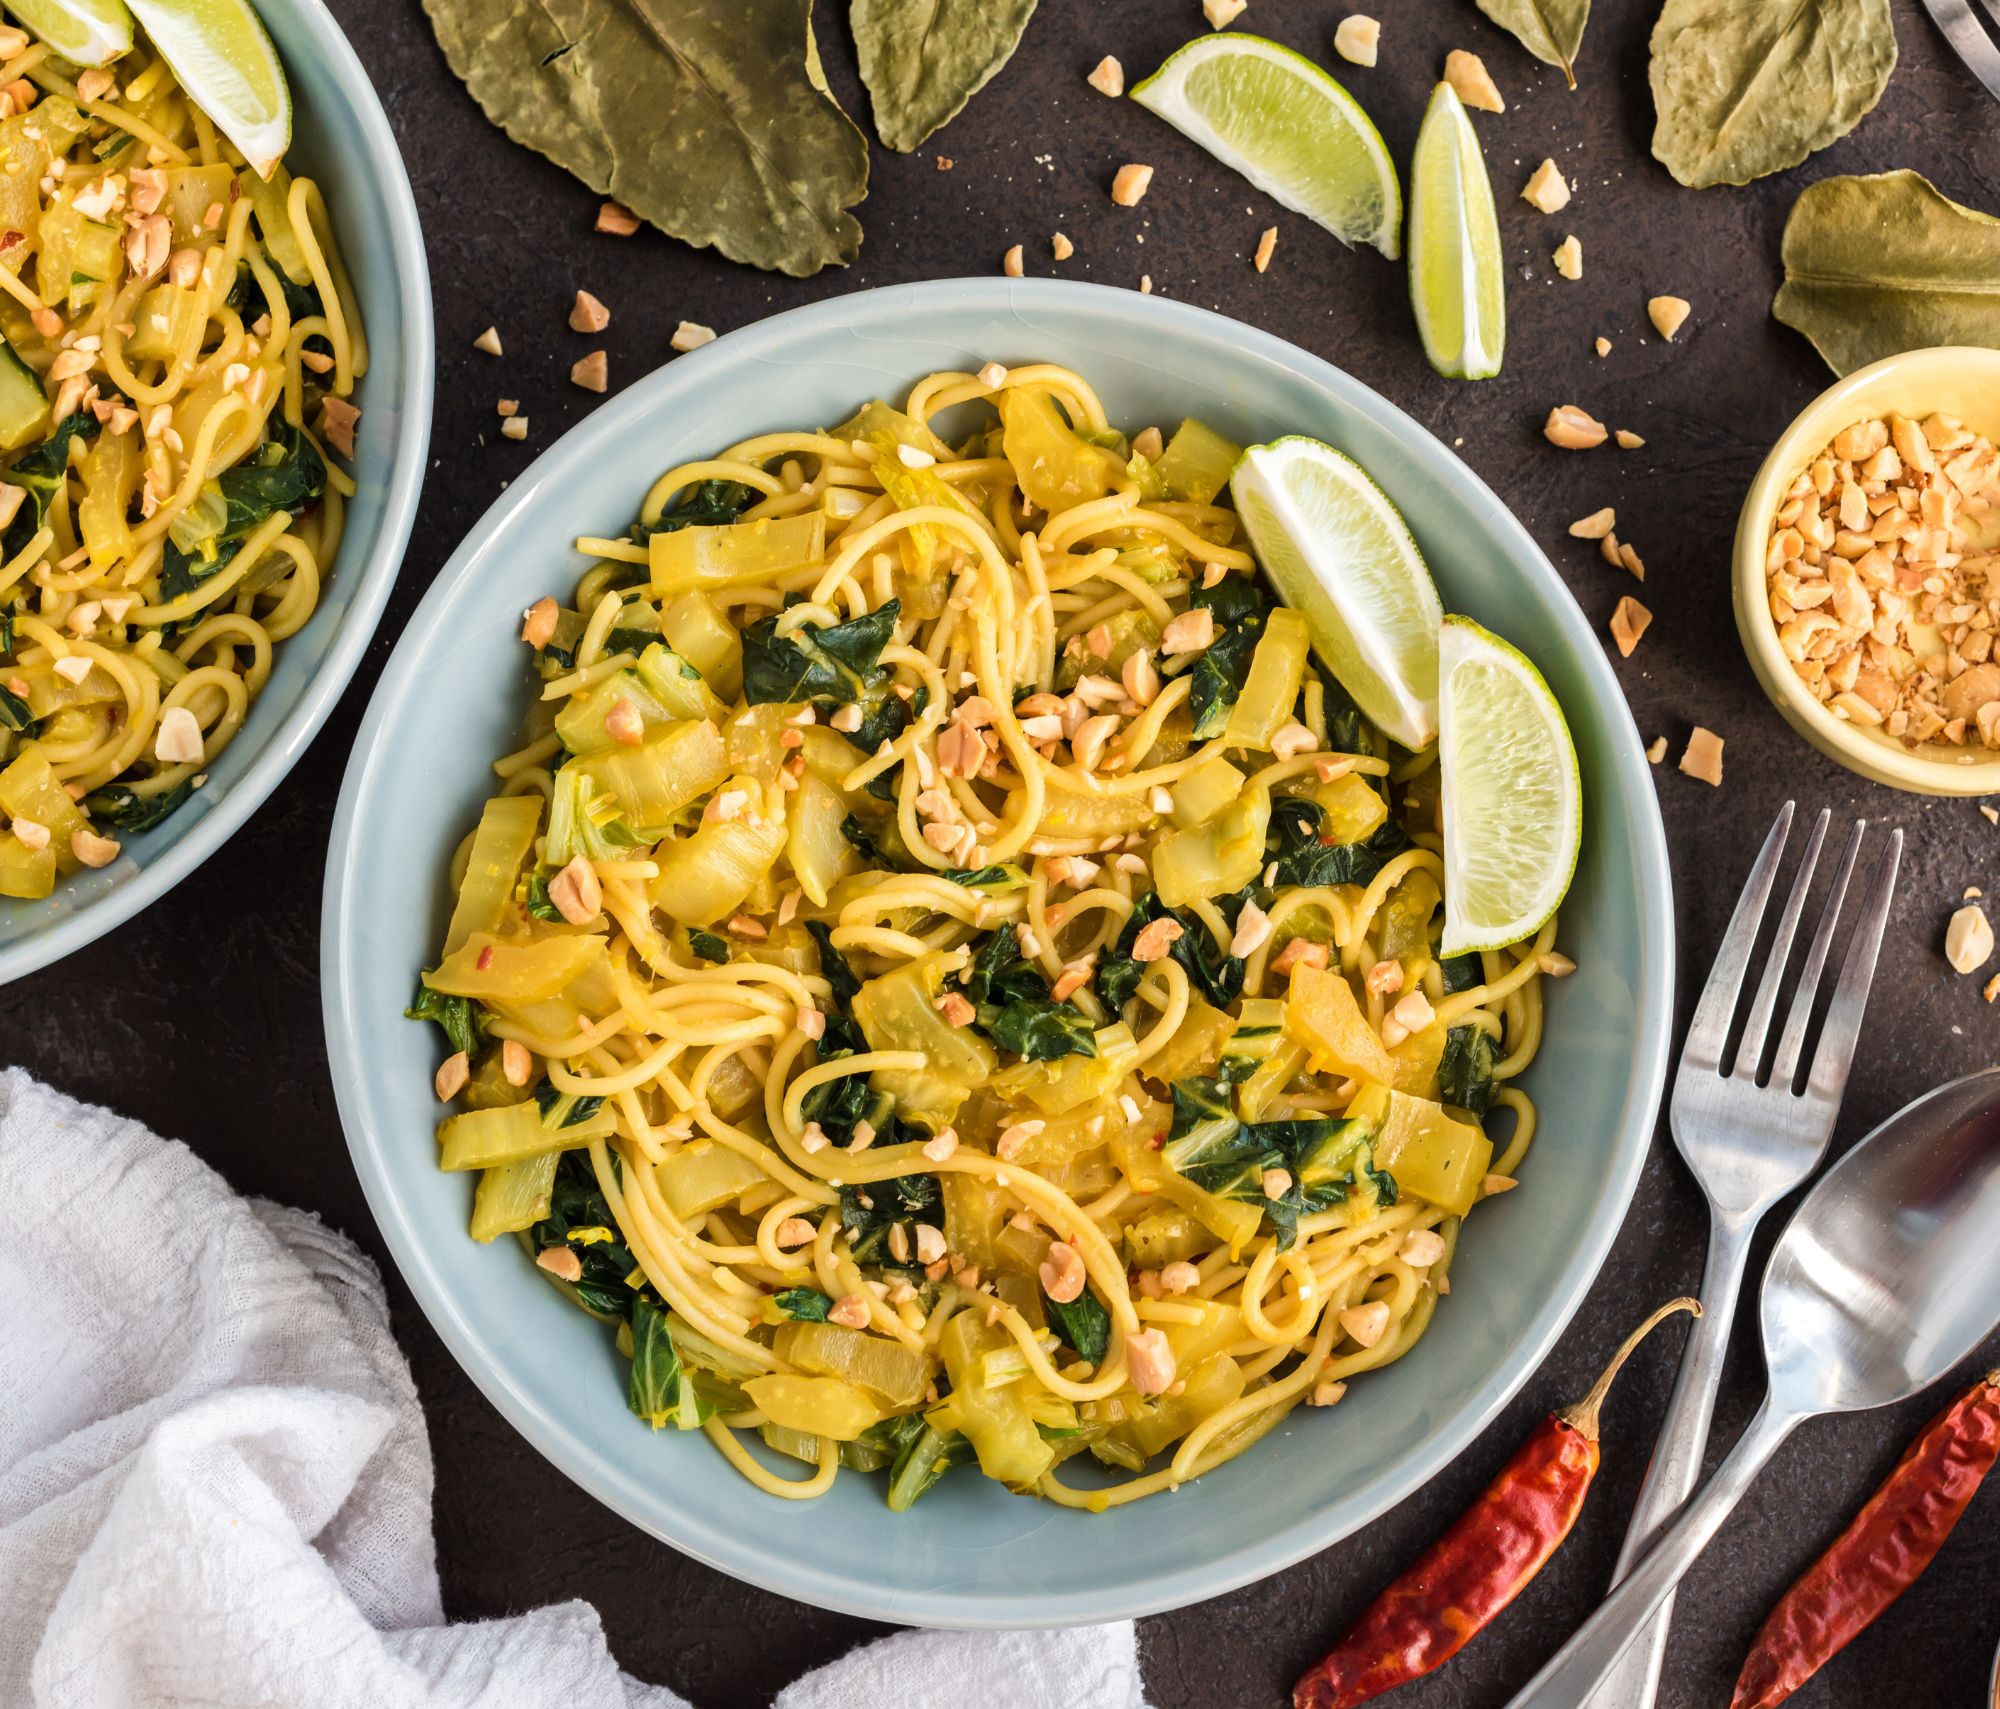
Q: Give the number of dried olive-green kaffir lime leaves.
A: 5